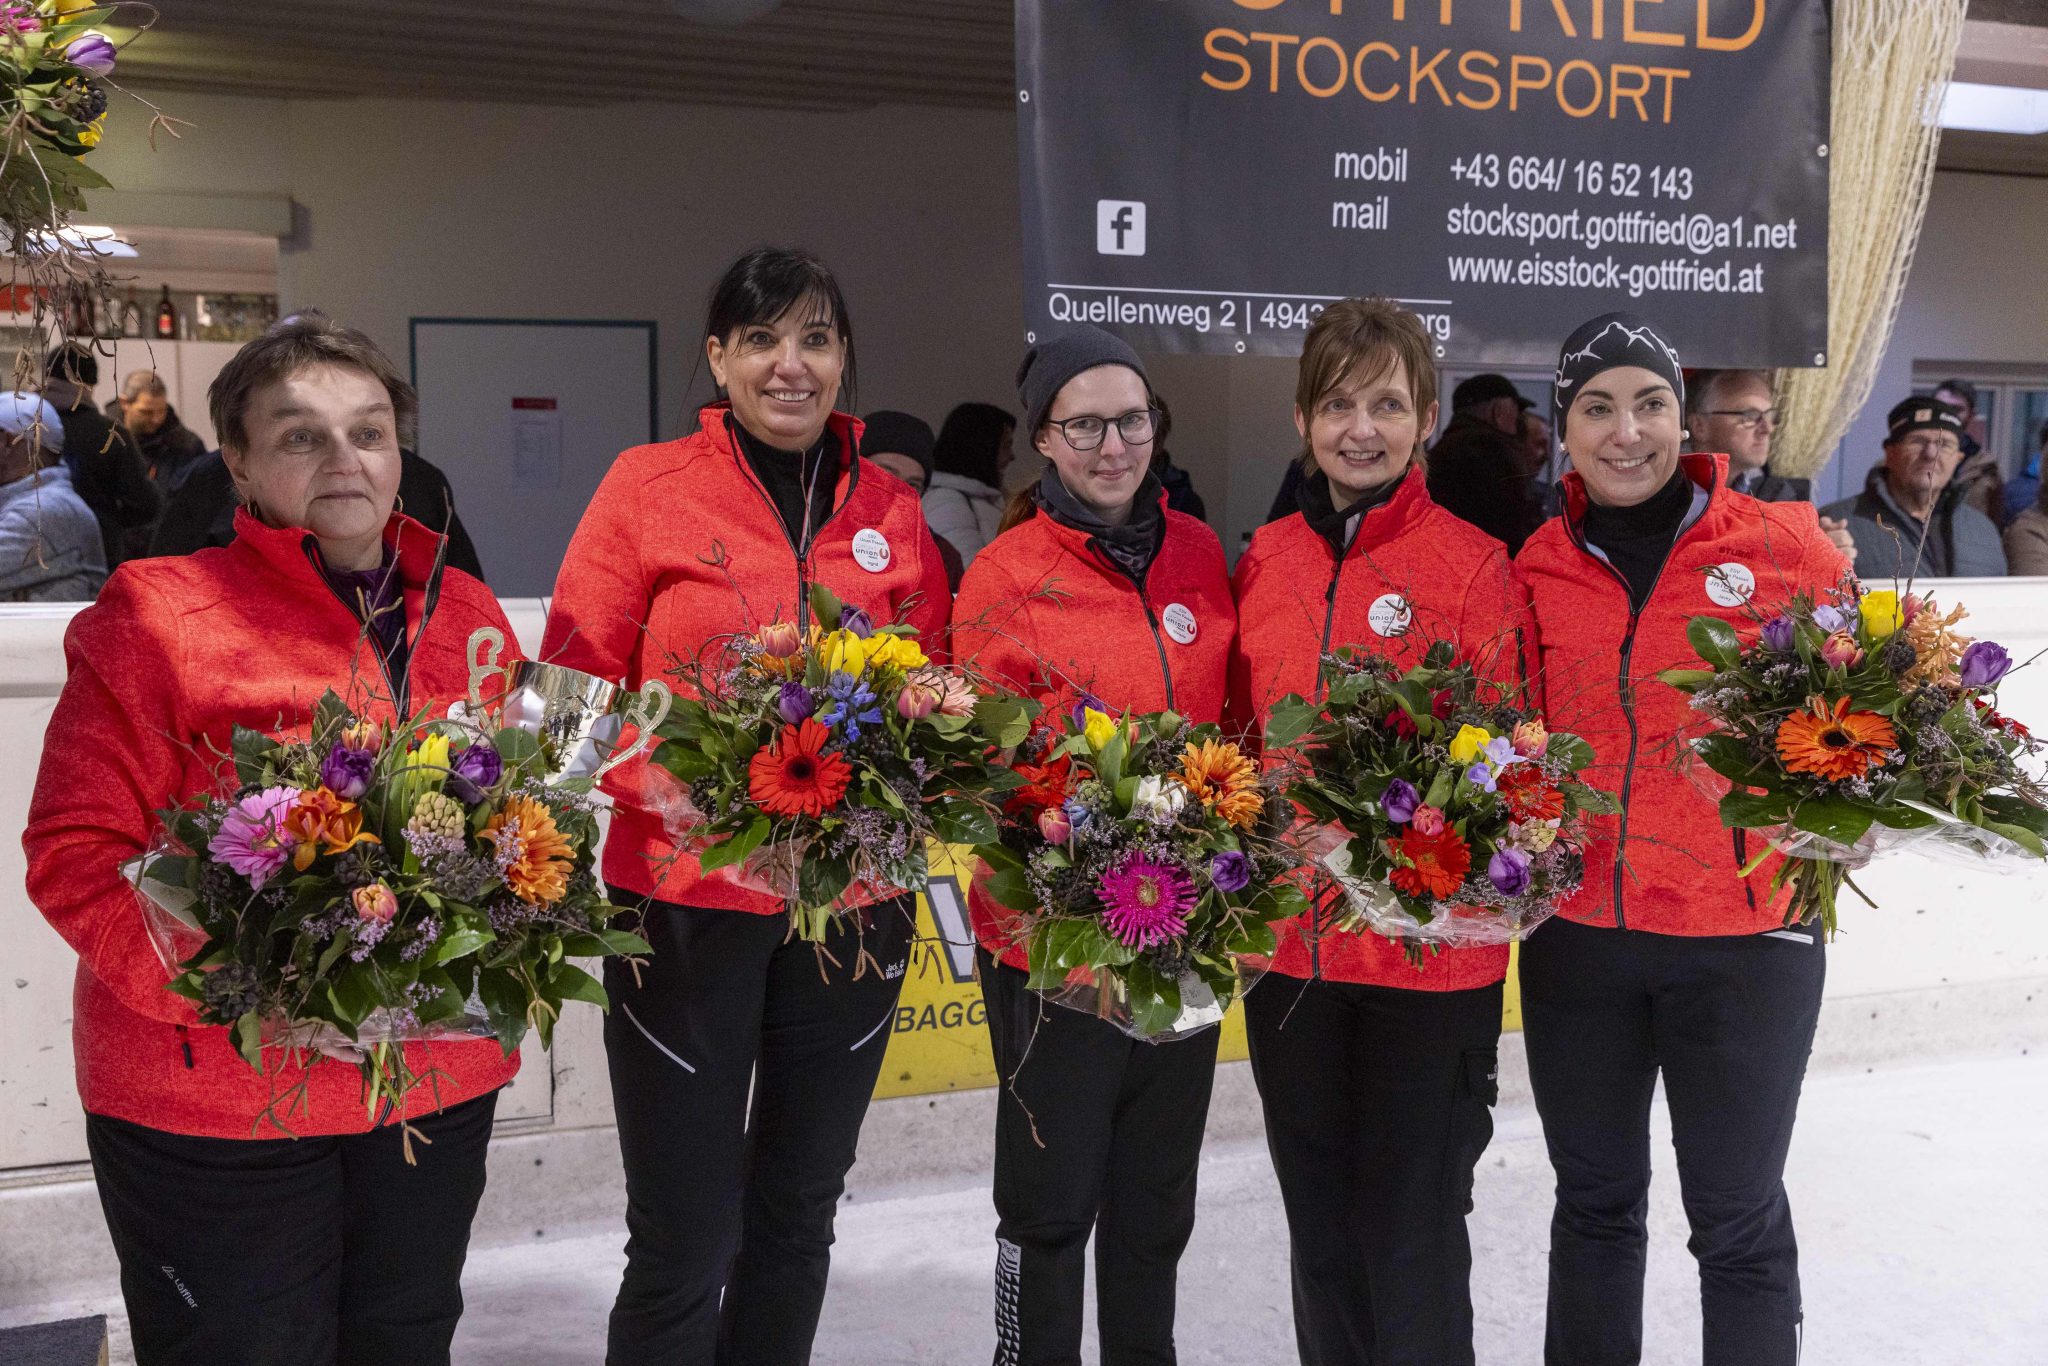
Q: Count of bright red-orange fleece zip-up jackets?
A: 5